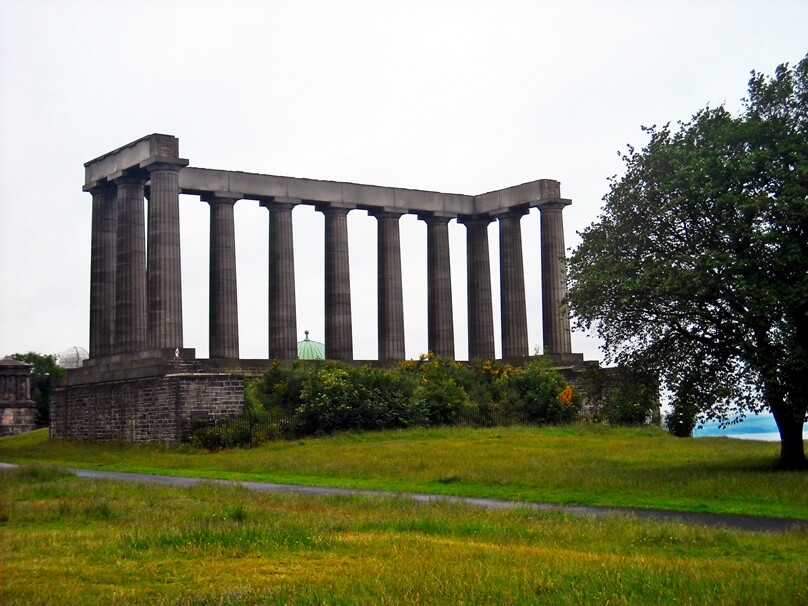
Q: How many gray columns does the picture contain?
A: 11